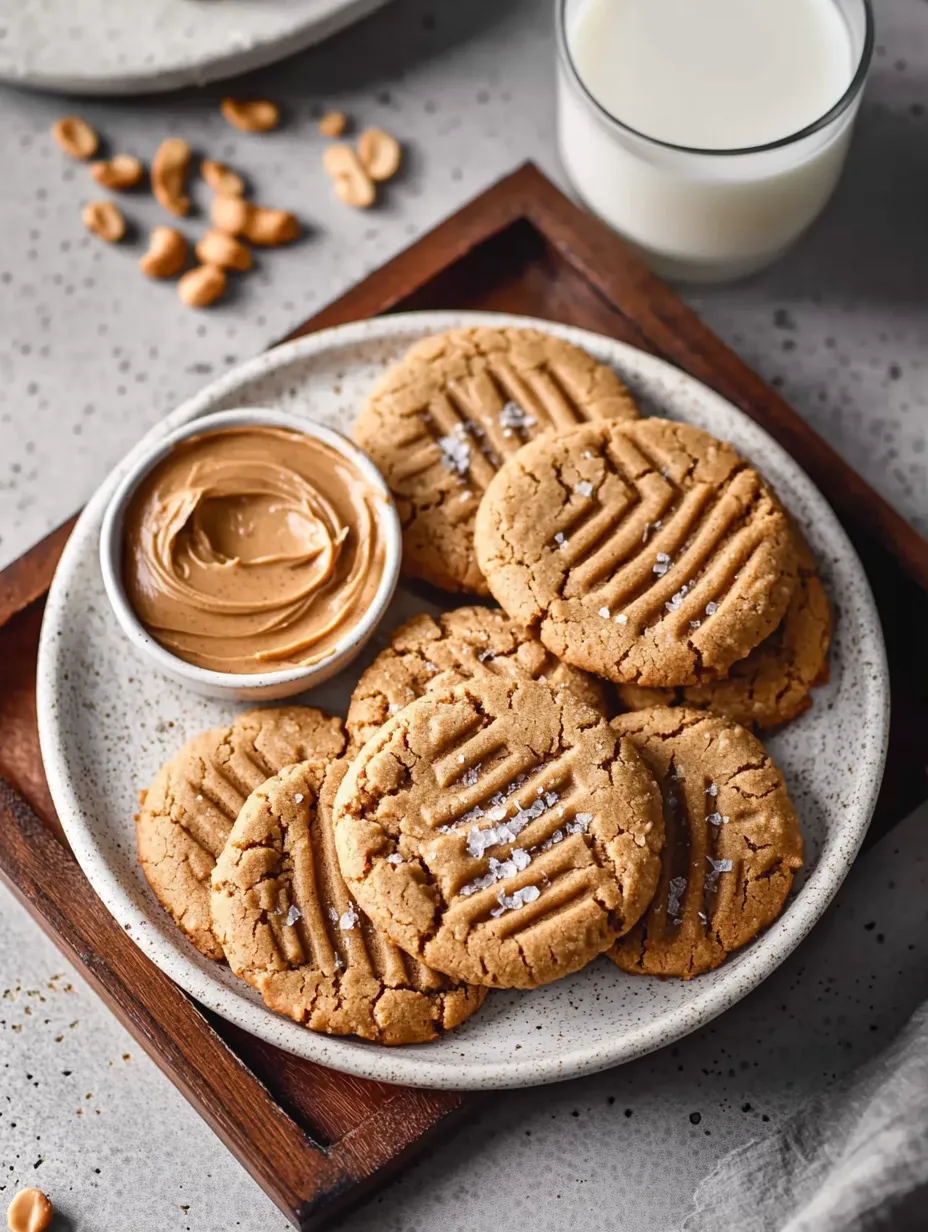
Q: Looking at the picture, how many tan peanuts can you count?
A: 15